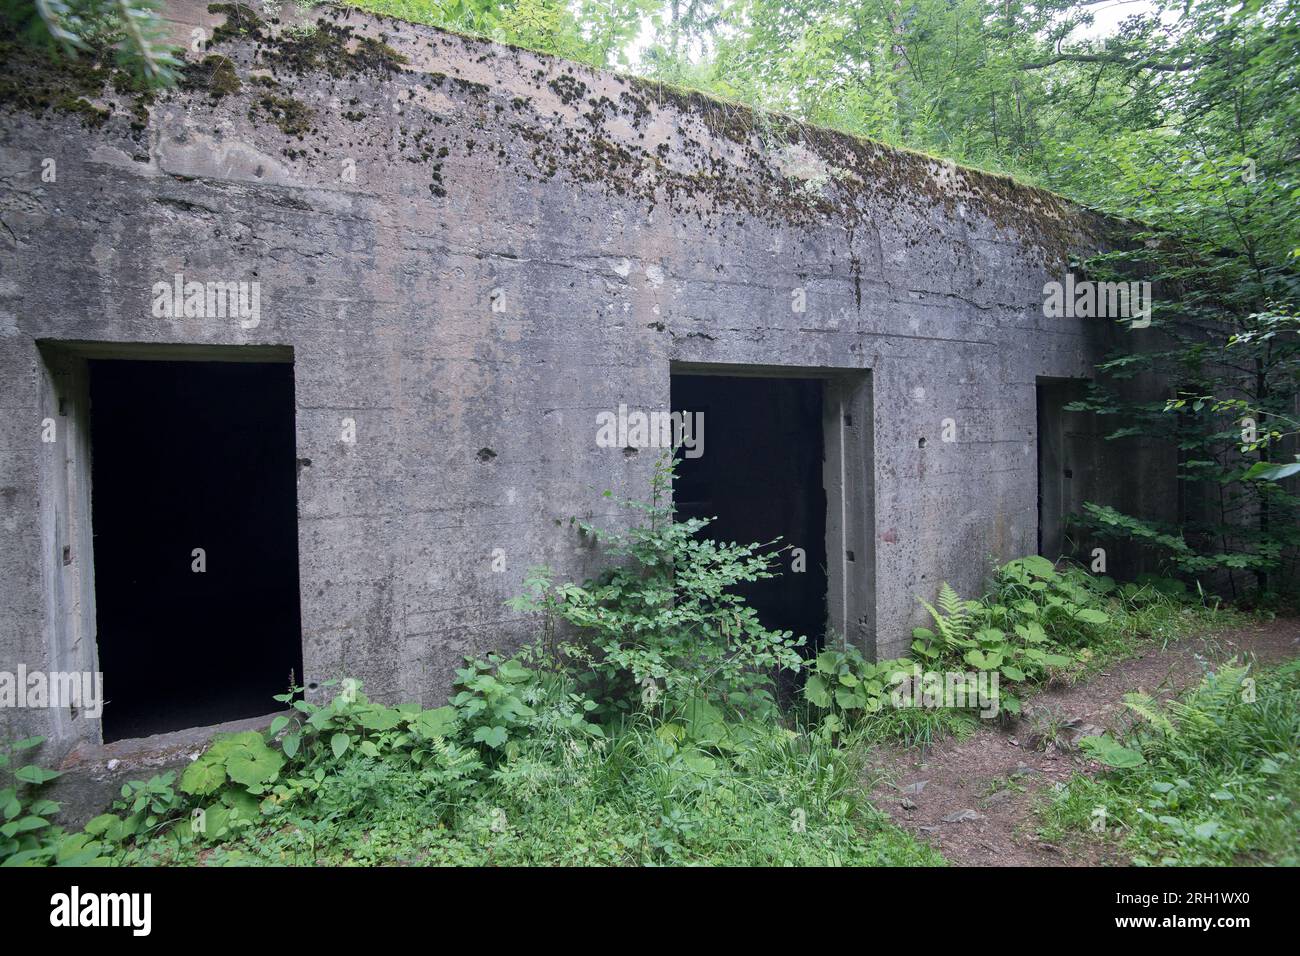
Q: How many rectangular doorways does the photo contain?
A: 3